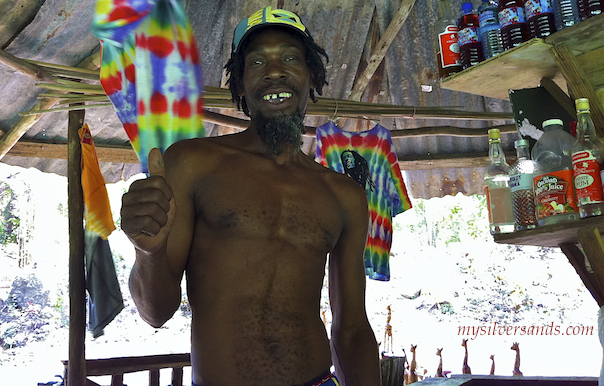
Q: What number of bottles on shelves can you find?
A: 11